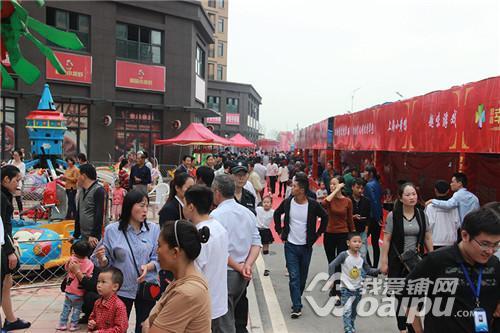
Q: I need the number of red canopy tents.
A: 2